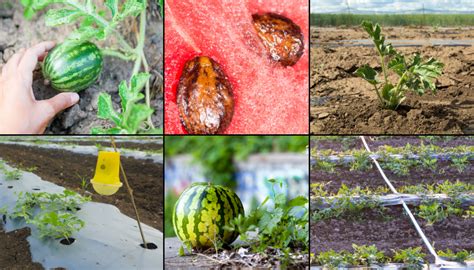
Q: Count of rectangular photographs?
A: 6